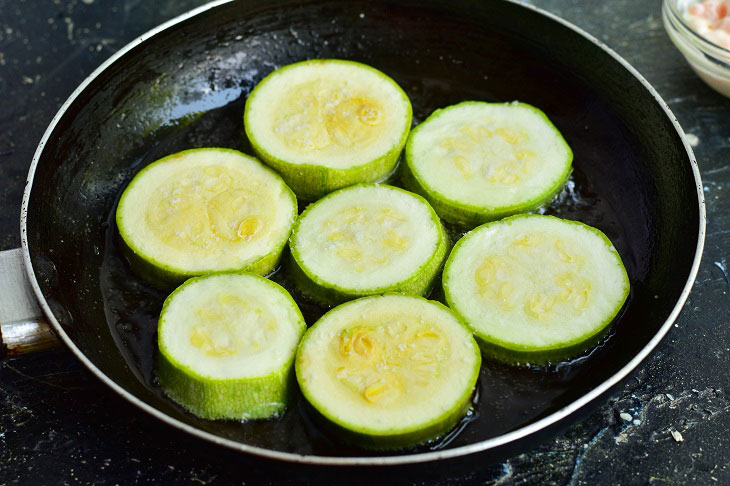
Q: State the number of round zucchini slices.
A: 7